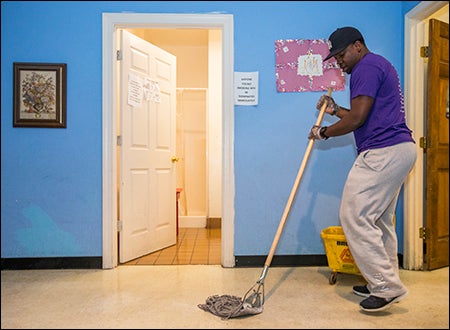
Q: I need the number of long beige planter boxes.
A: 0